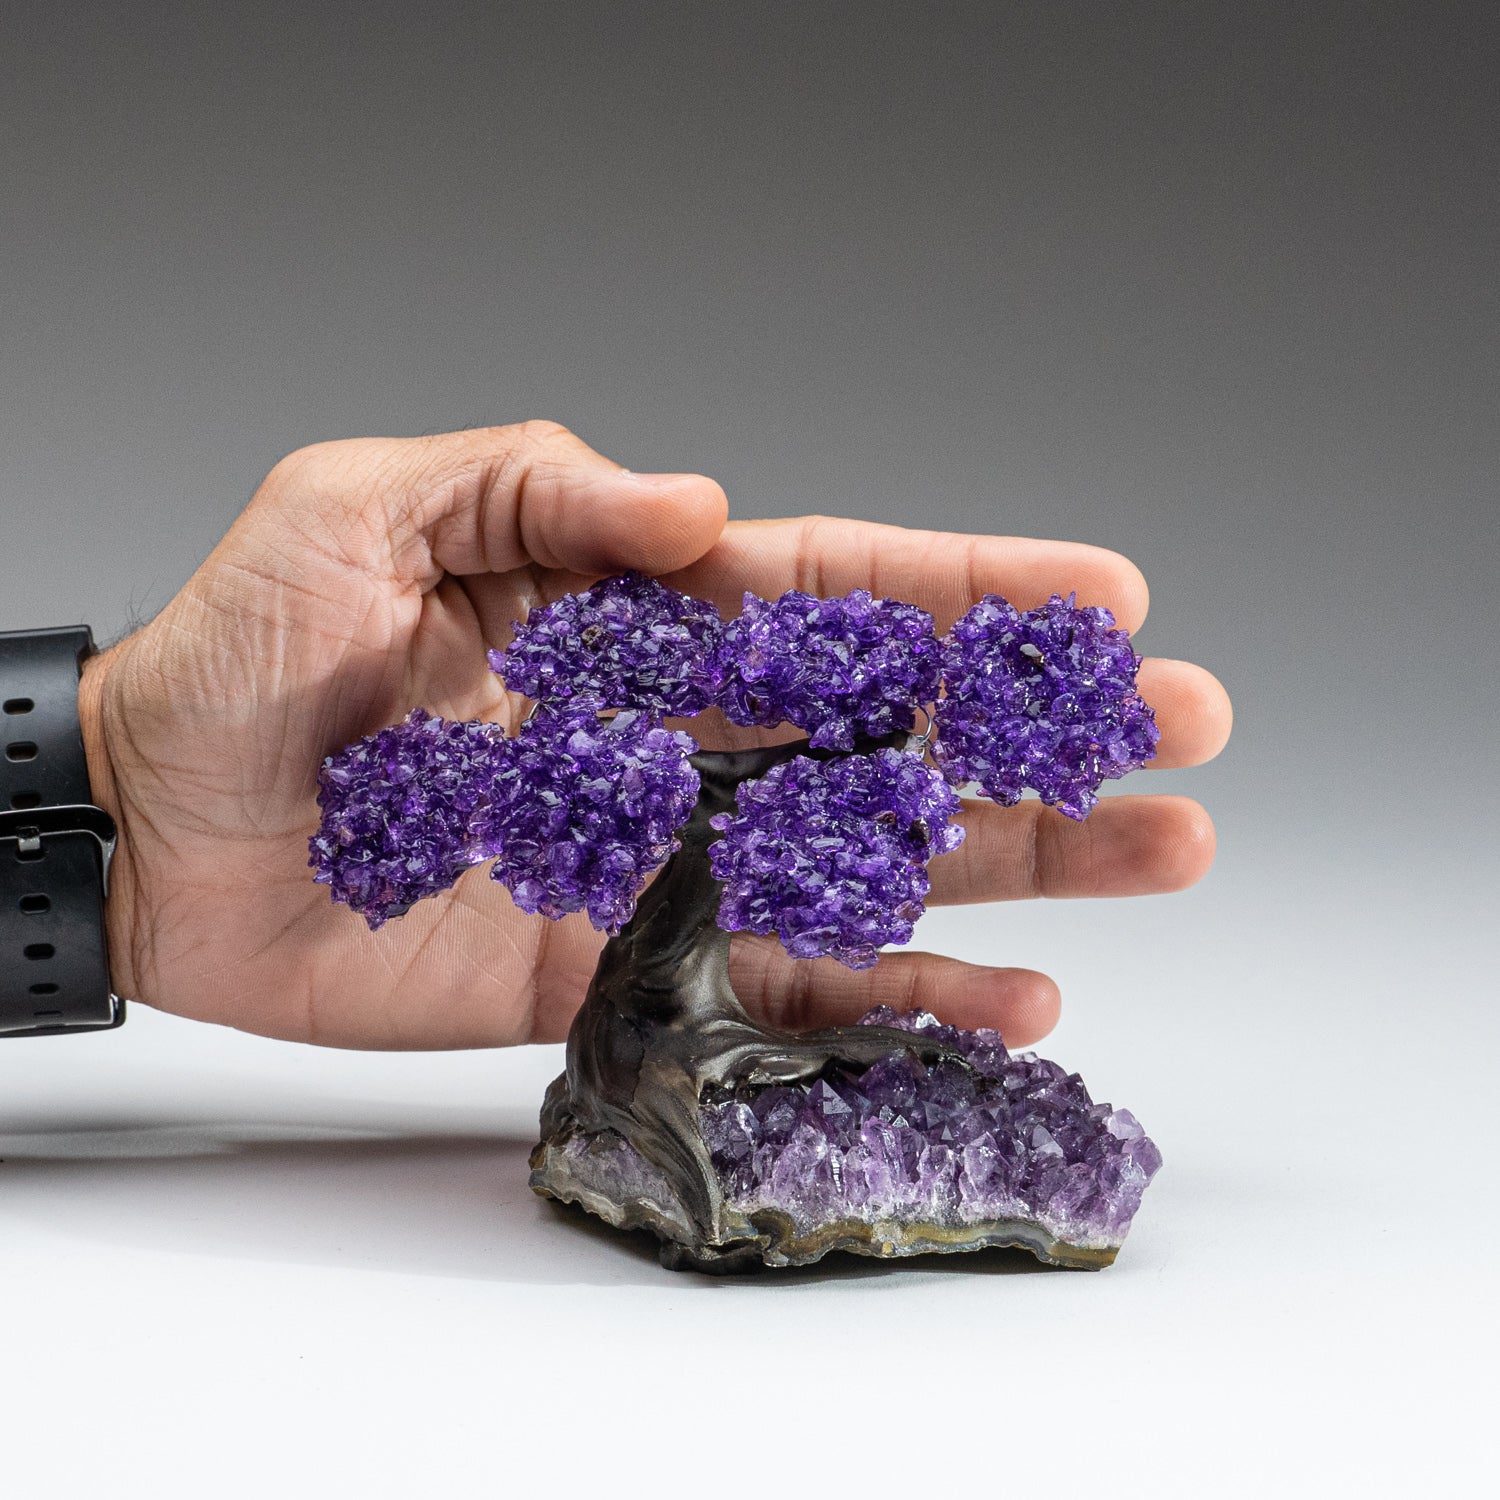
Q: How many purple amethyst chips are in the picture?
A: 6